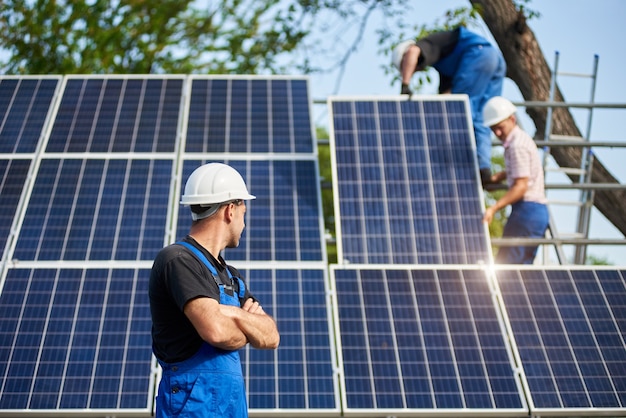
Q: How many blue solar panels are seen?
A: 11